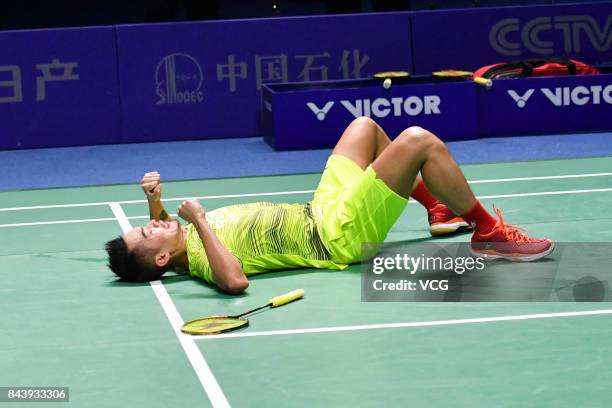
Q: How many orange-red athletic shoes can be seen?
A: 2